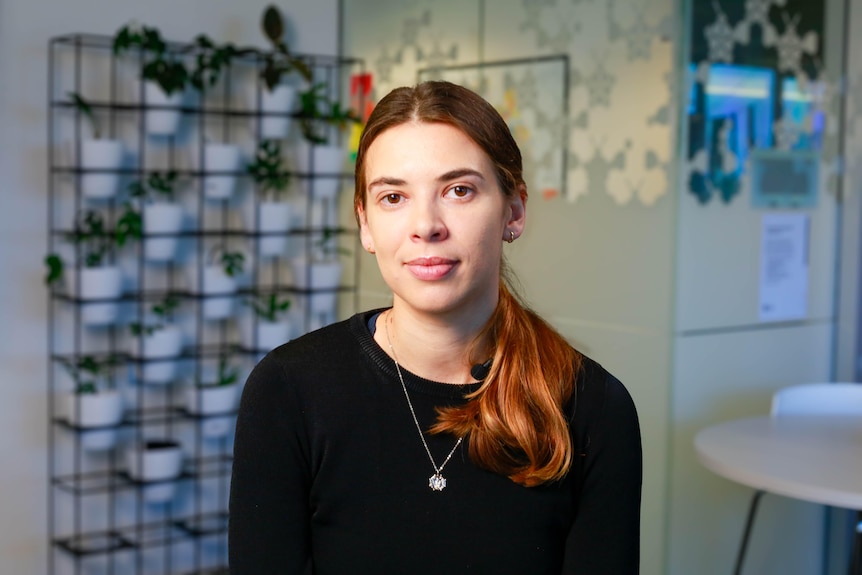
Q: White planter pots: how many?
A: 15